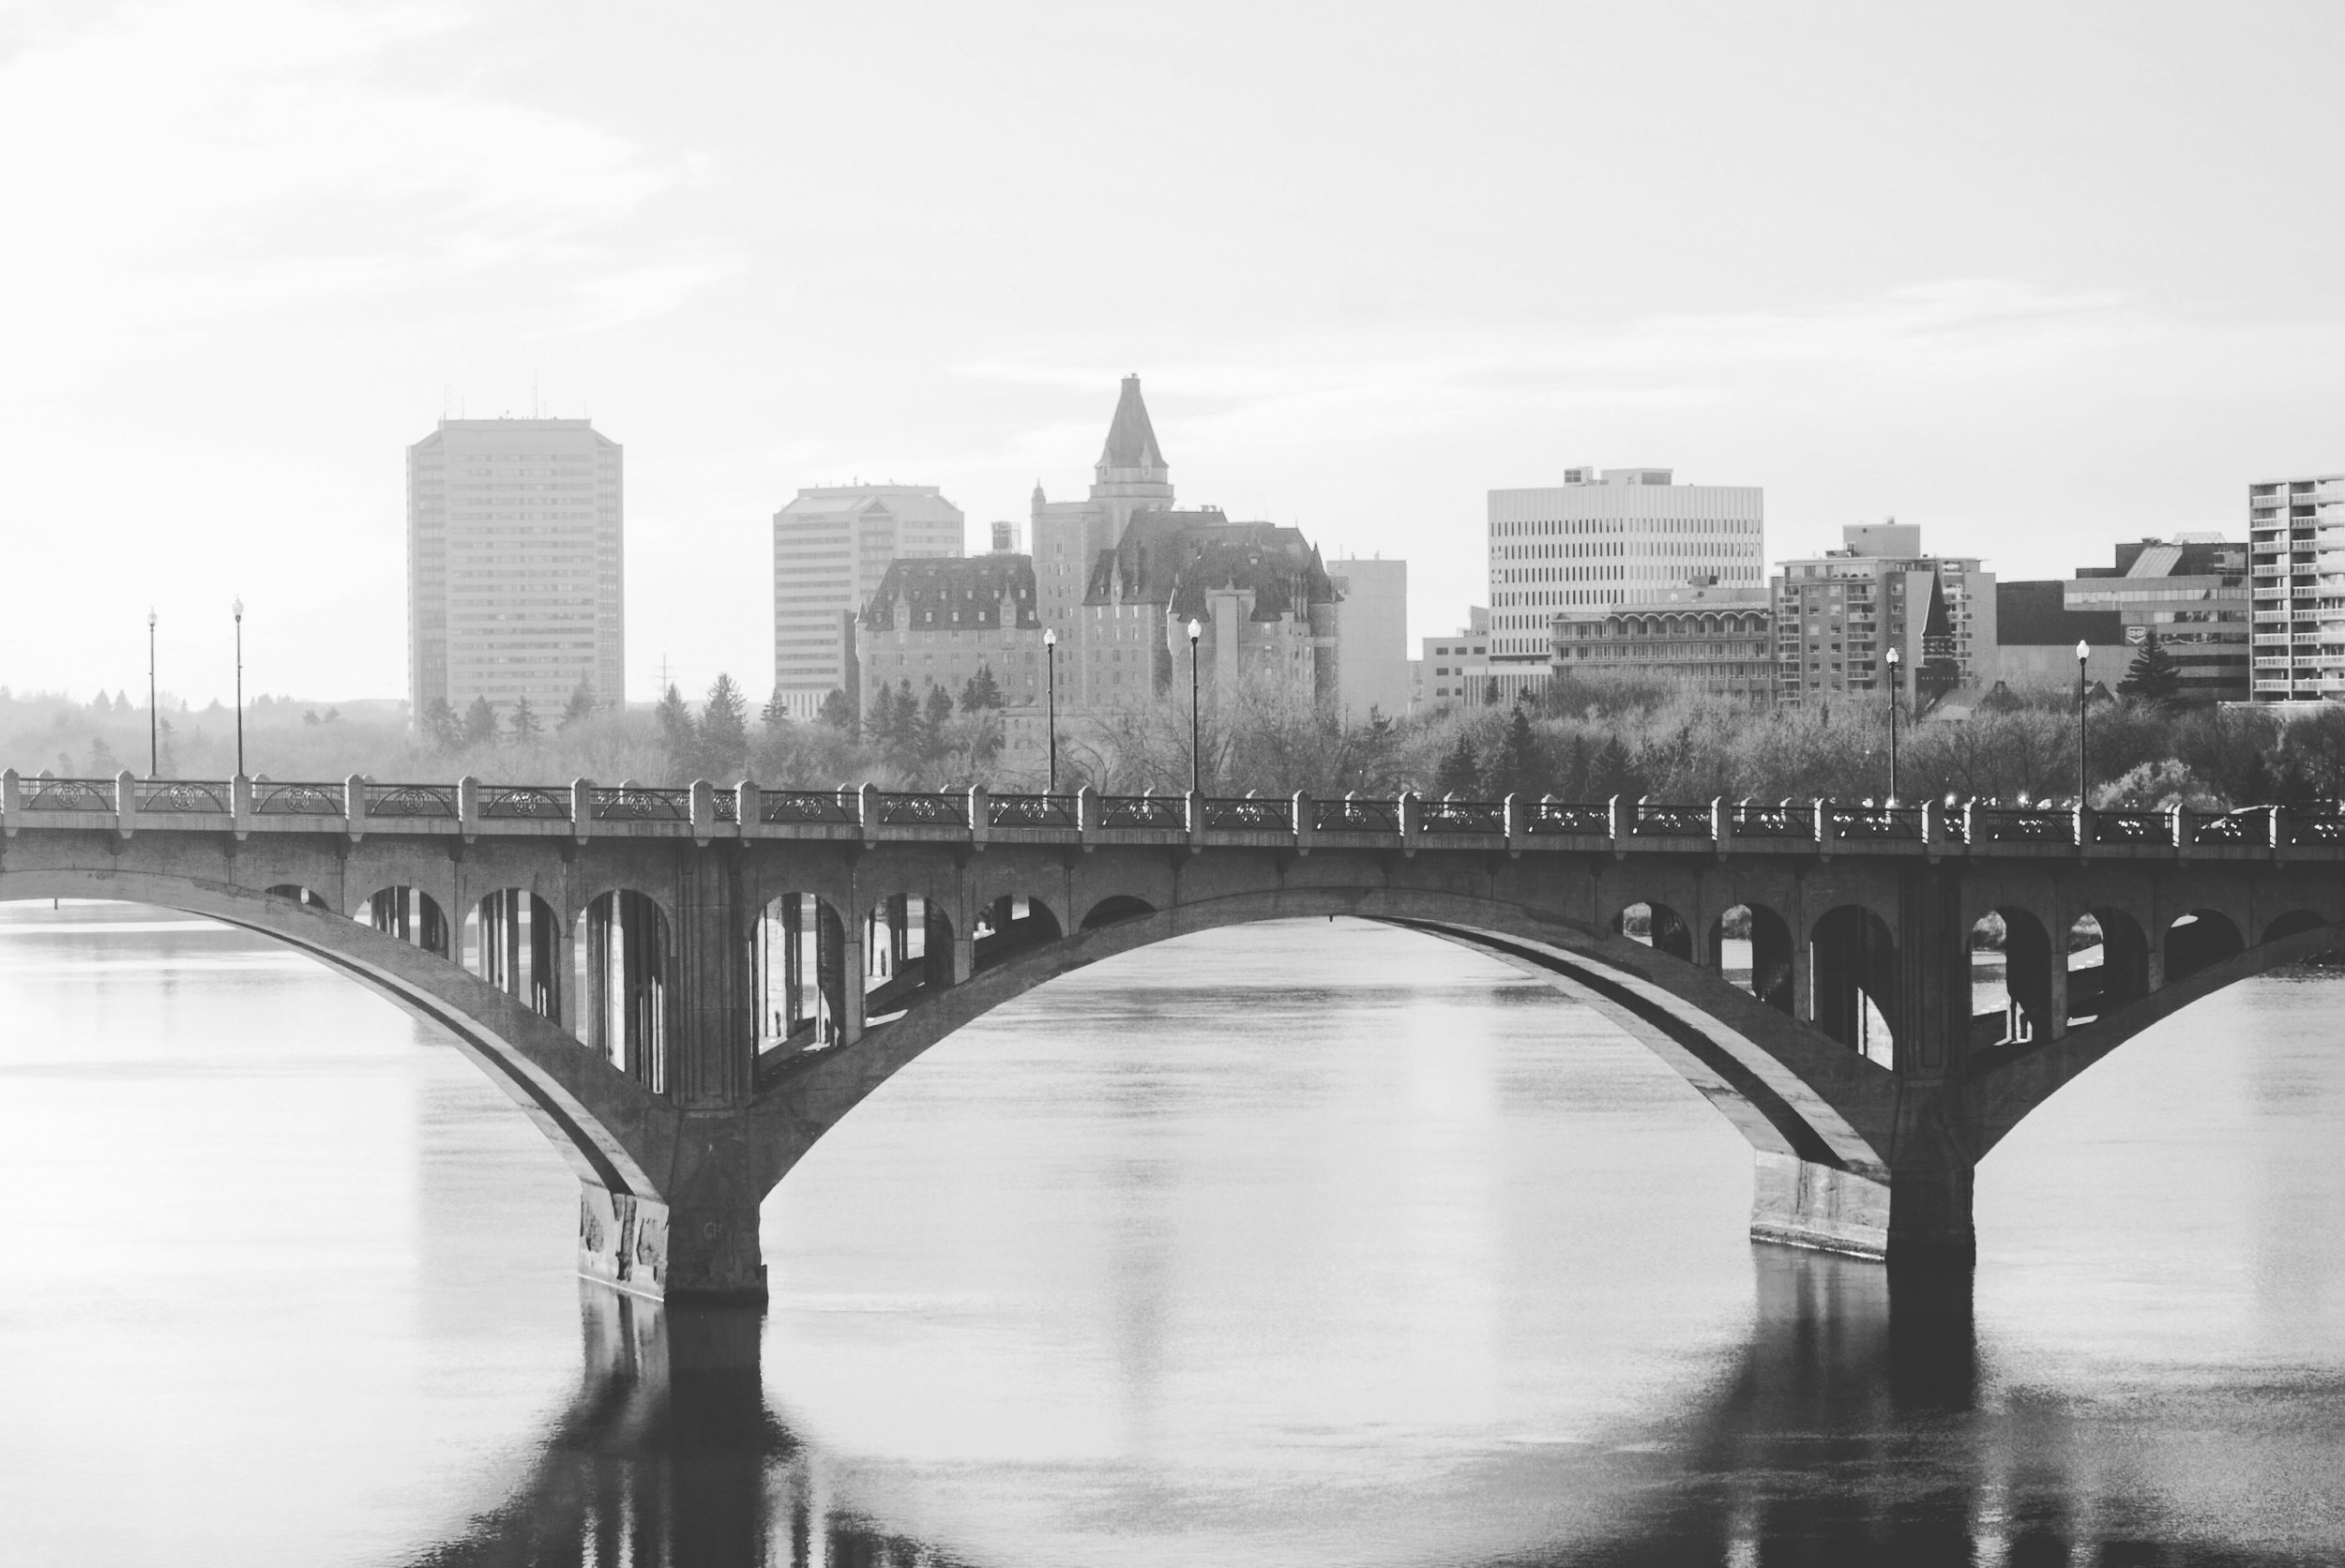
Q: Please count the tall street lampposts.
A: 6